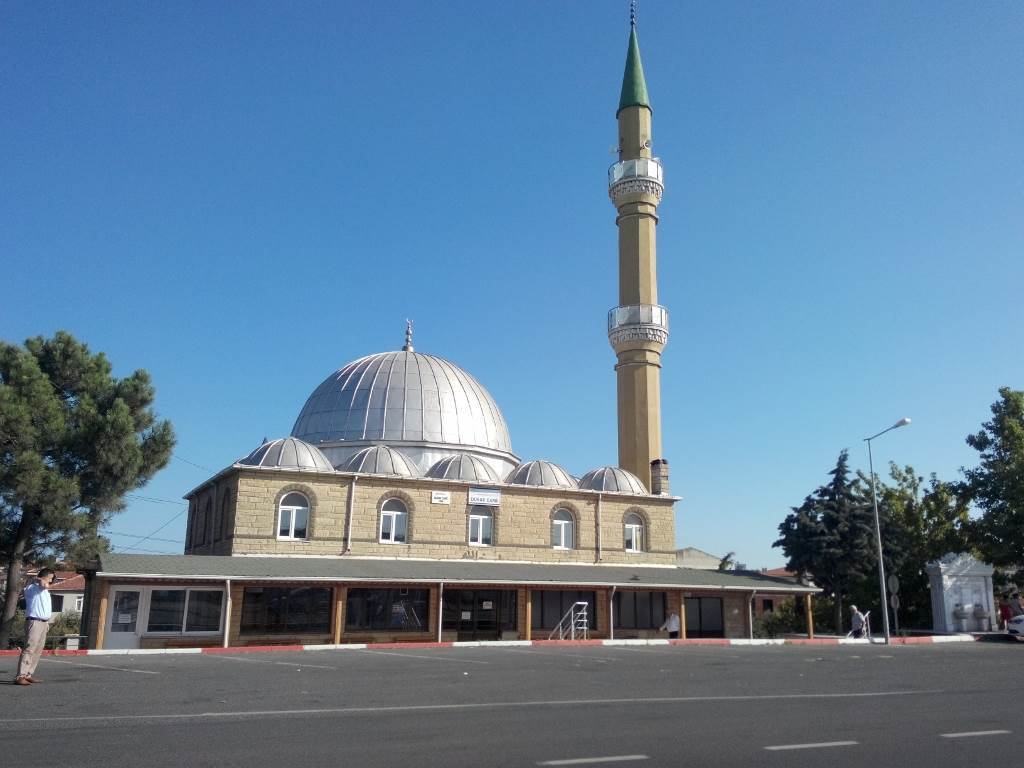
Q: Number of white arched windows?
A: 5